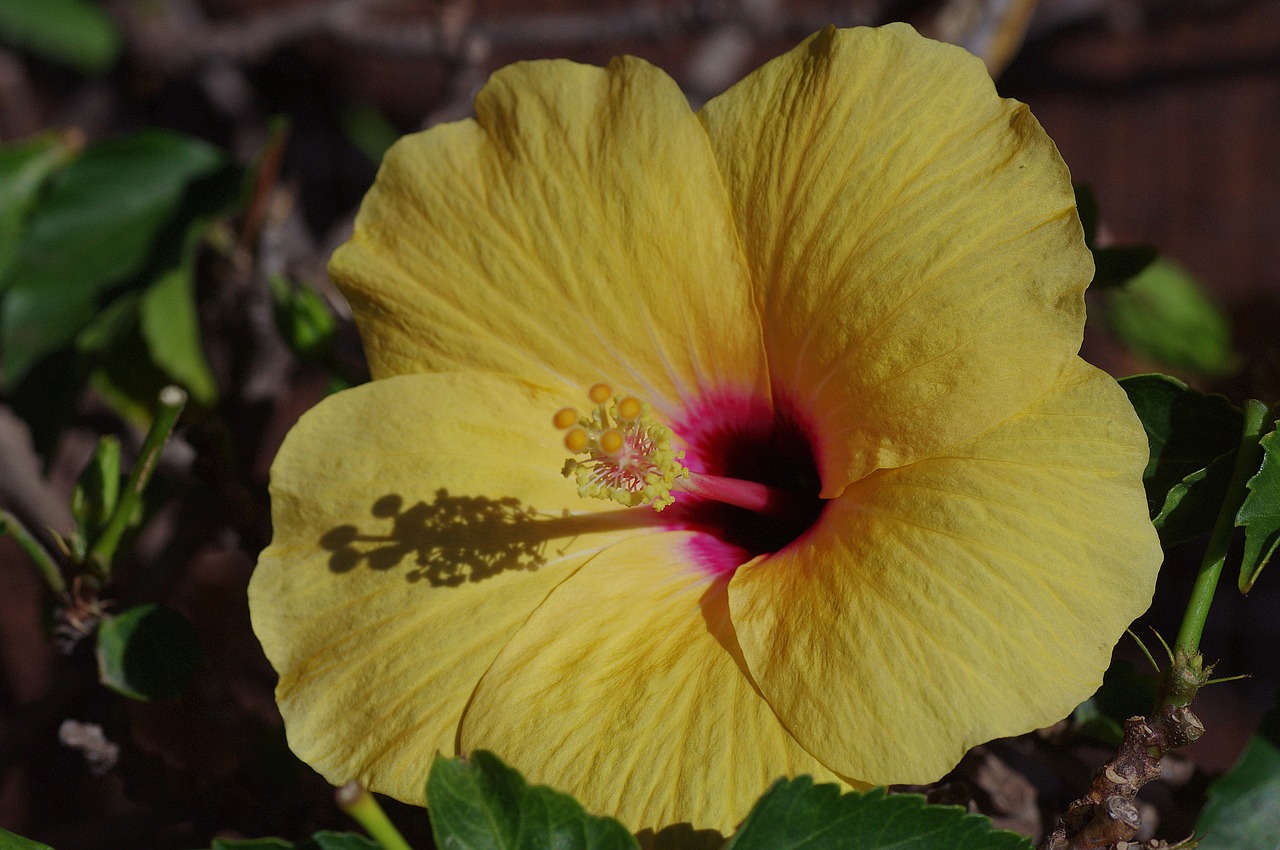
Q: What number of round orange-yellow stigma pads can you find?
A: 5